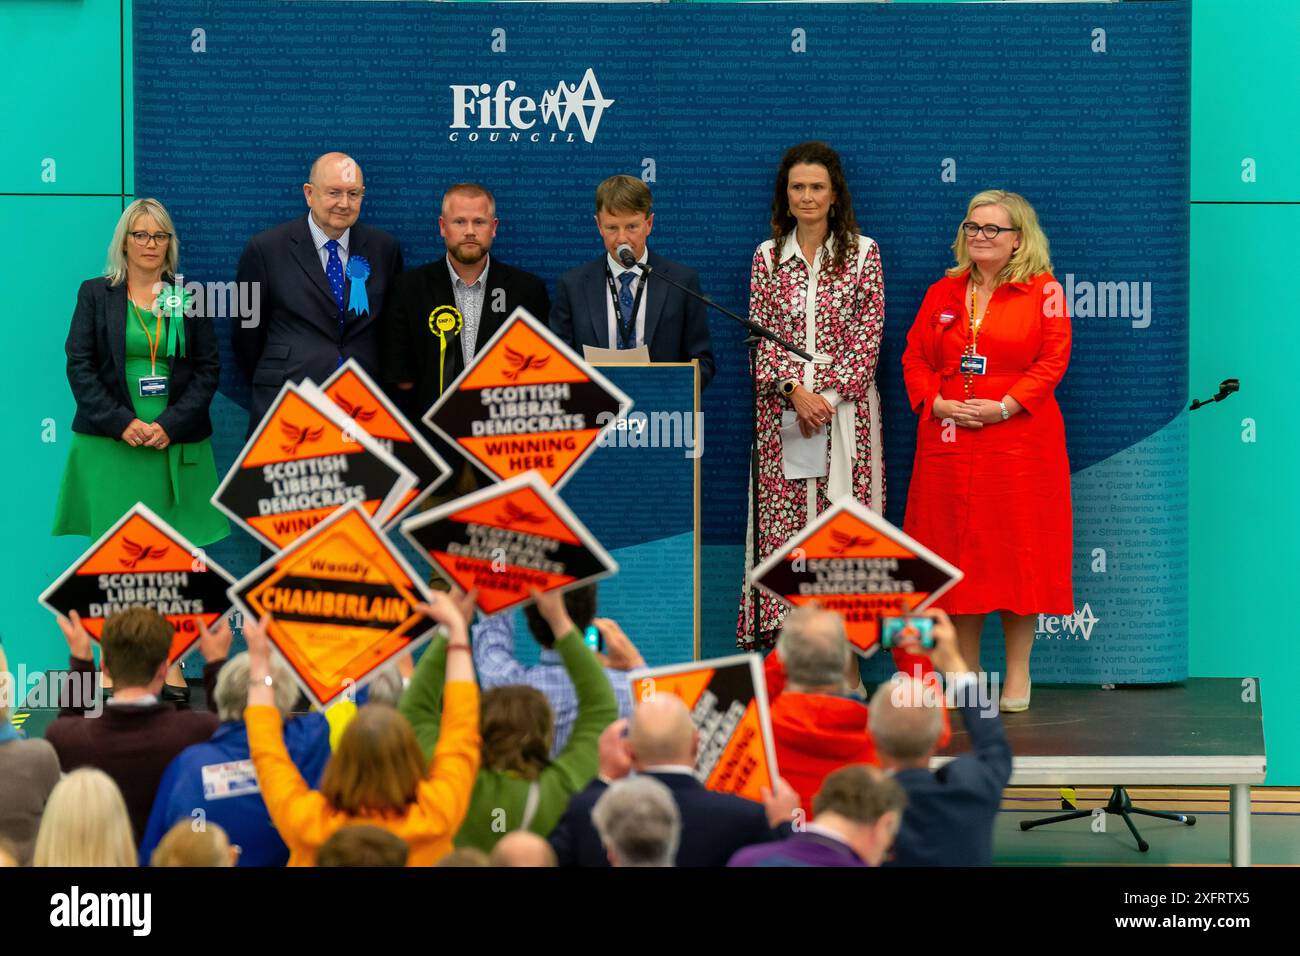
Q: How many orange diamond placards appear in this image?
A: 8